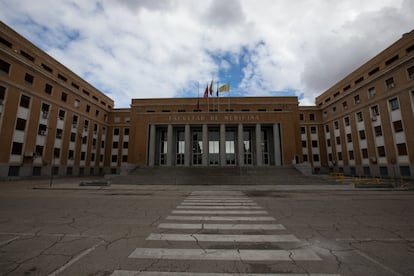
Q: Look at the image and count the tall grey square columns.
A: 8